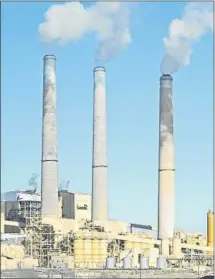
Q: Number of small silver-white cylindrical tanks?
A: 4